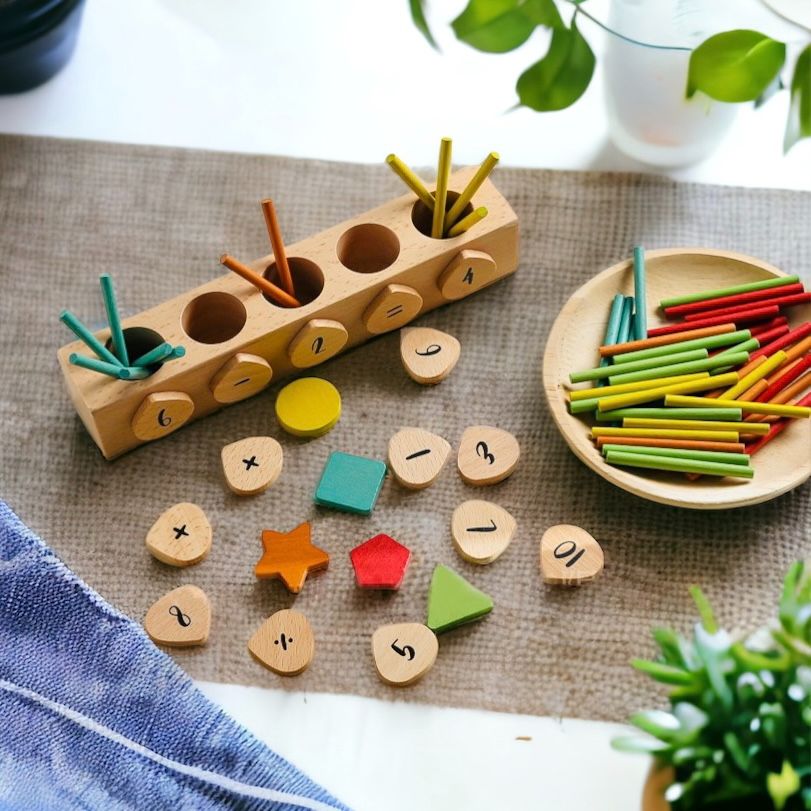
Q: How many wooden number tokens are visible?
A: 10